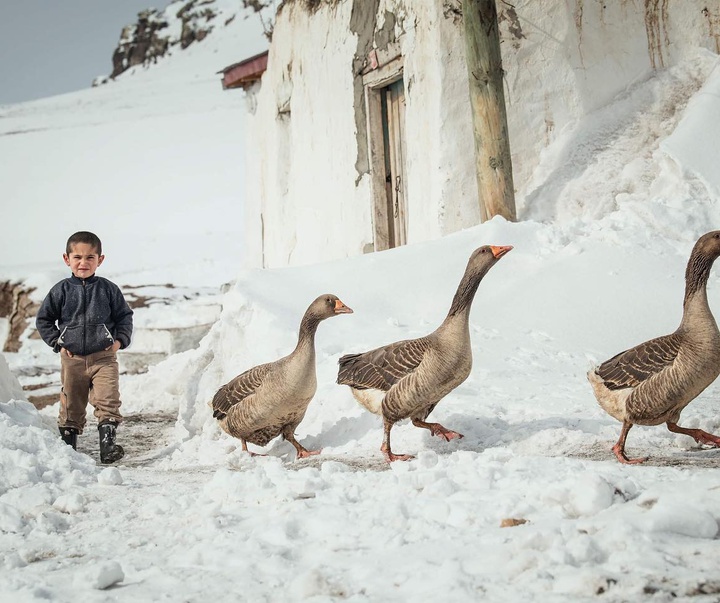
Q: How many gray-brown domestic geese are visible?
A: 3